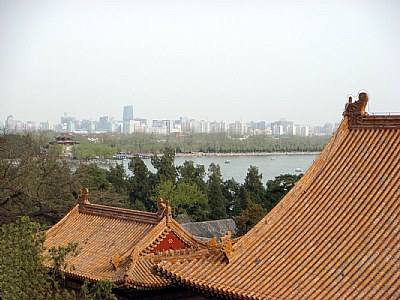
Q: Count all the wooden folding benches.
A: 0